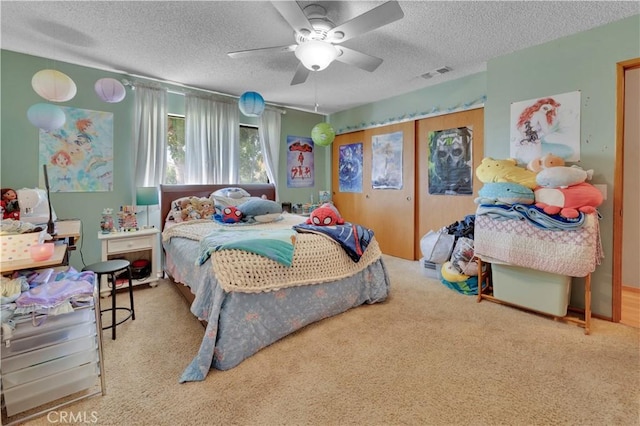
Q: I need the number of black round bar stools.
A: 1